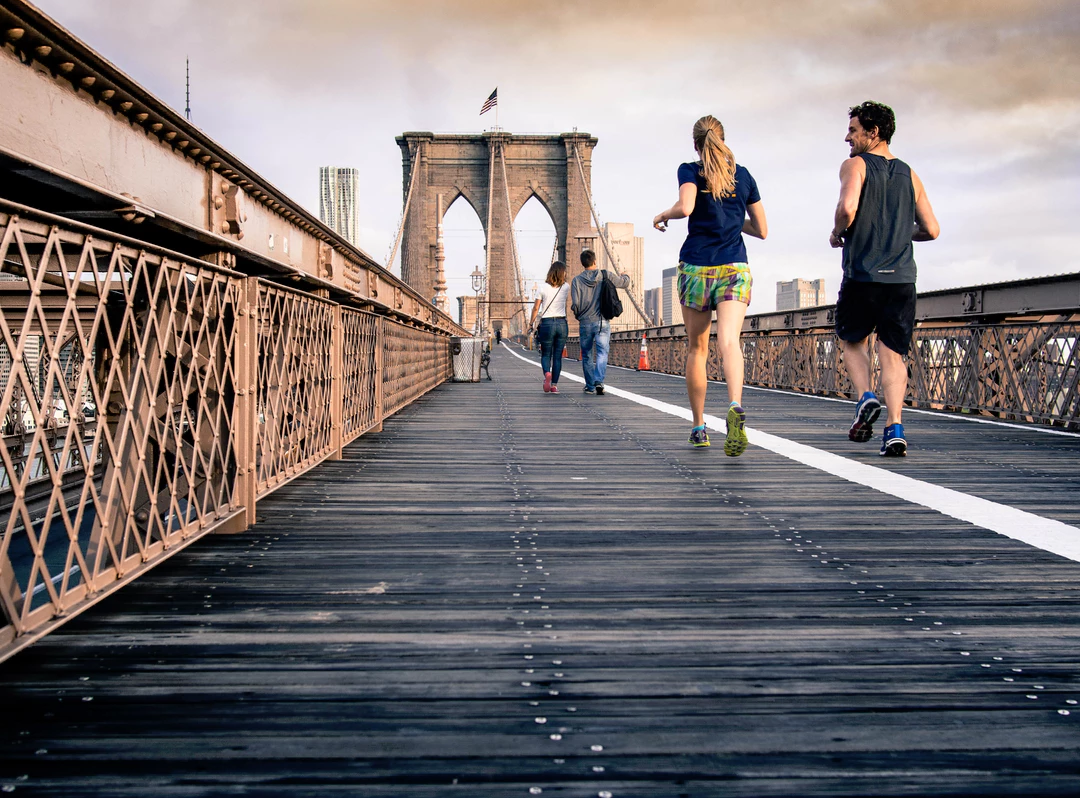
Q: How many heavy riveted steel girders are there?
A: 2